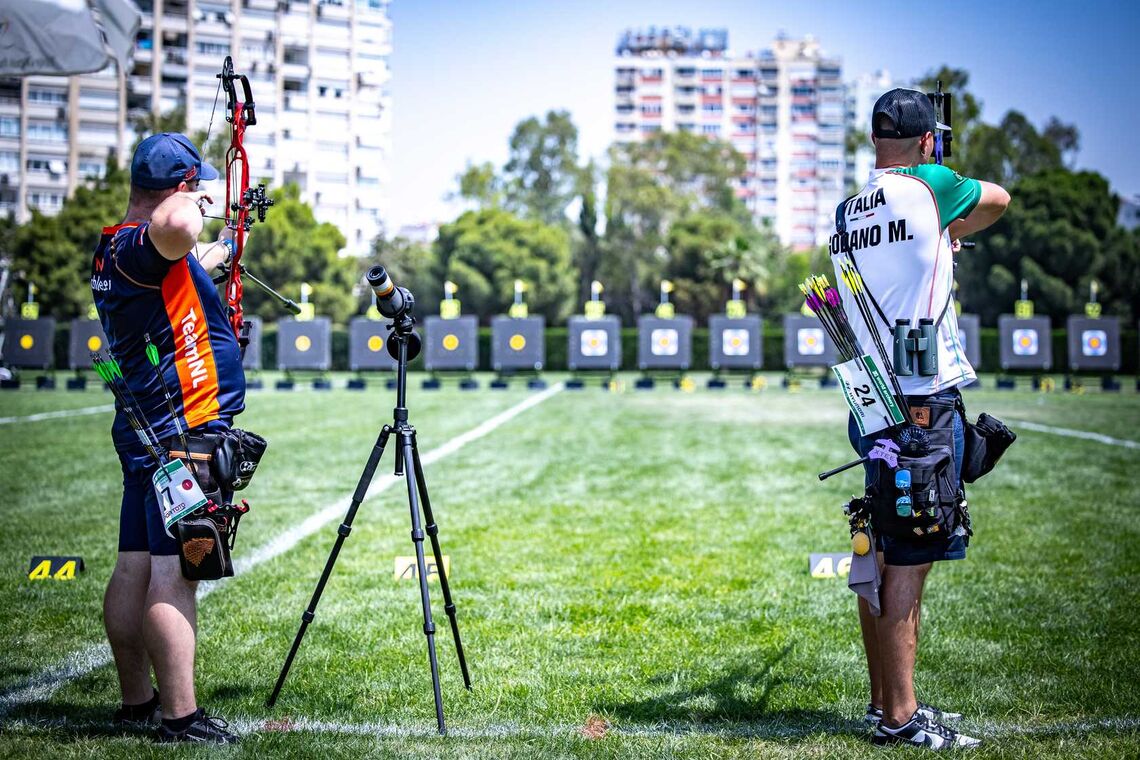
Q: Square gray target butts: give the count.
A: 14